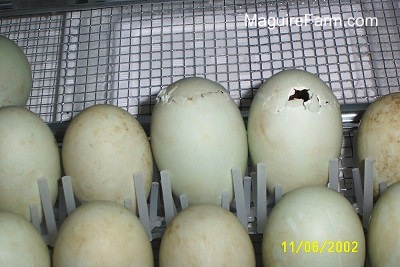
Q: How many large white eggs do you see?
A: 11